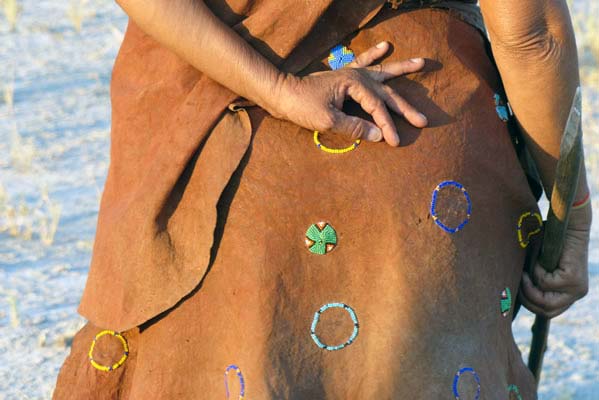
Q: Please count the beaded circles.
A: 12